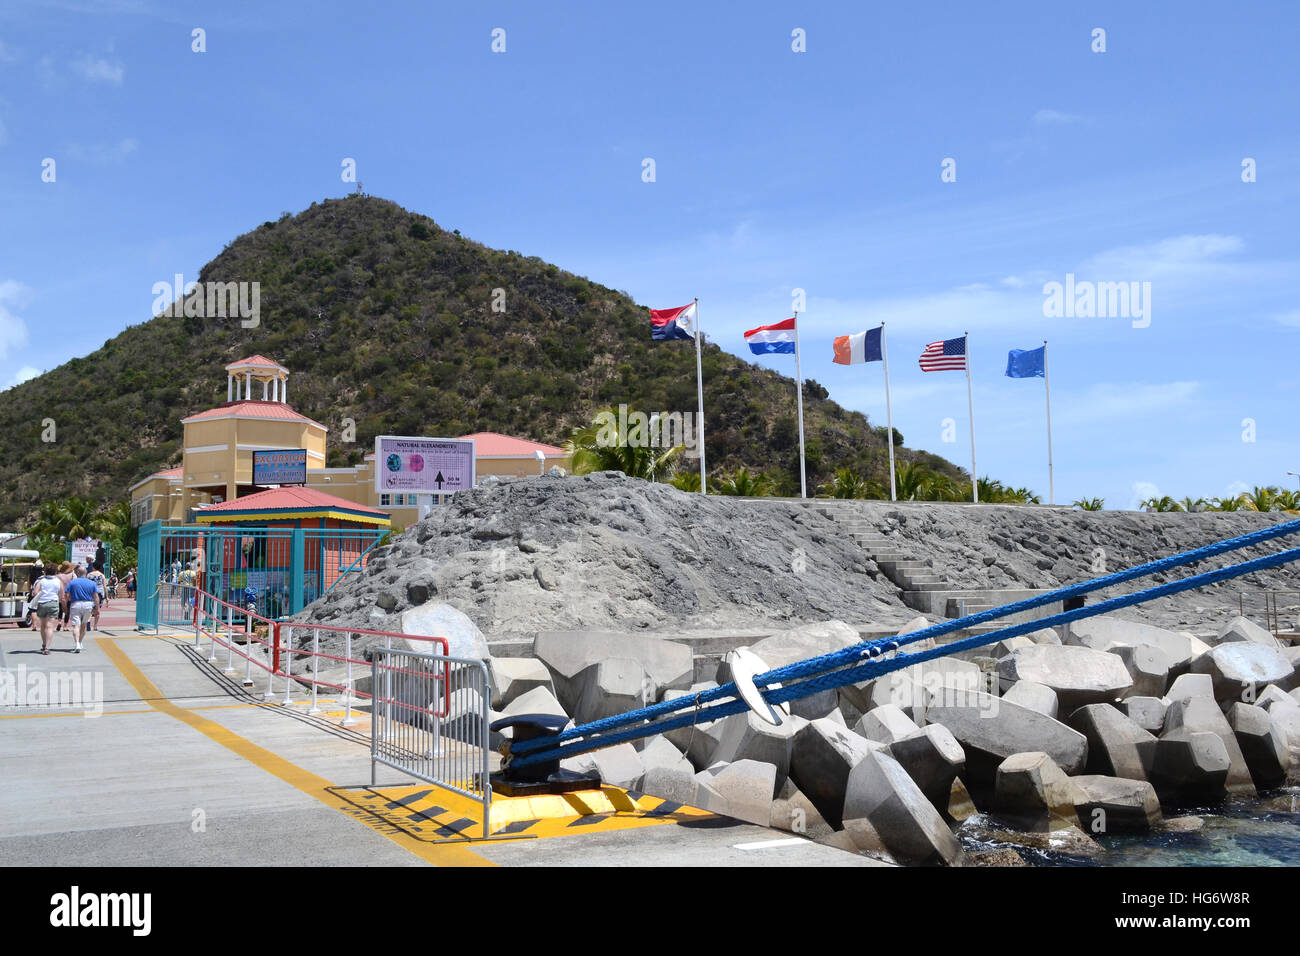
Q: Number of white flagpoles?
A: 5